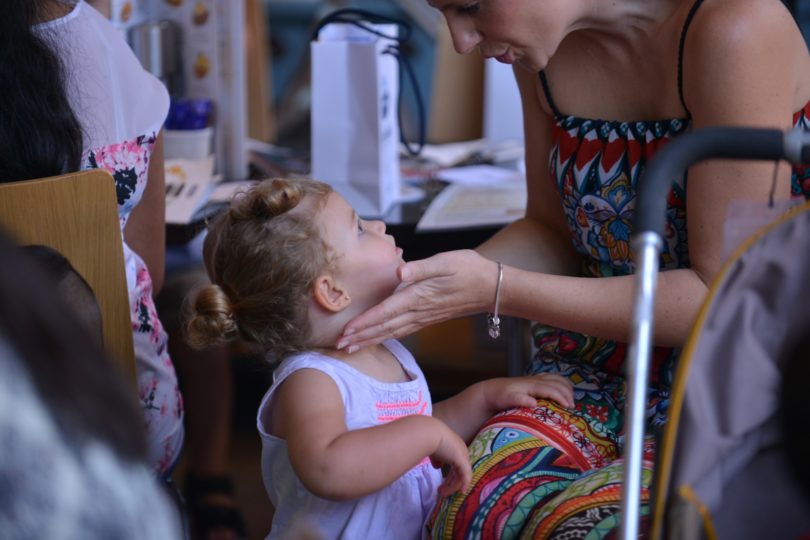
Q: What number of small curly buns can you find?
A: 2